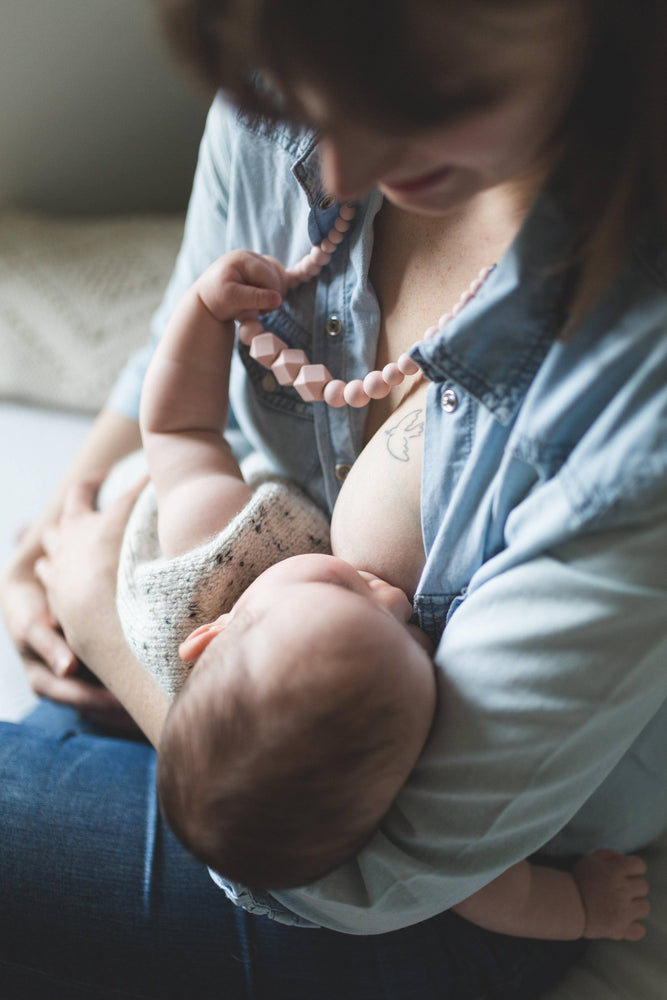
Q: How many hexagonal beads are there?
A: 3